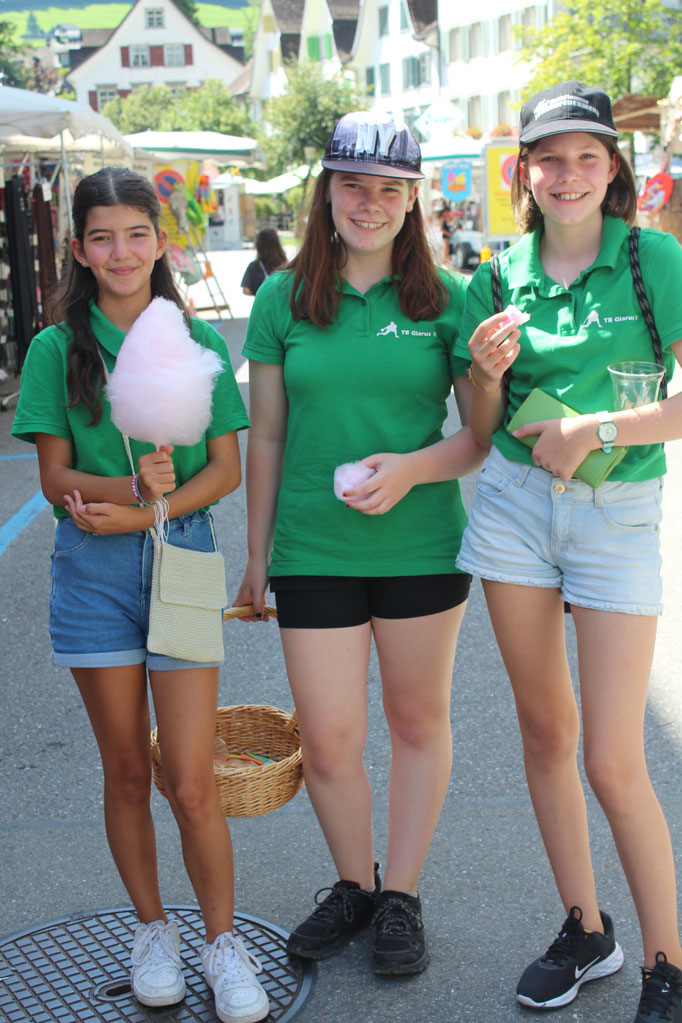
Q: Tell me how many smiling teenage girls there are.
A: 3